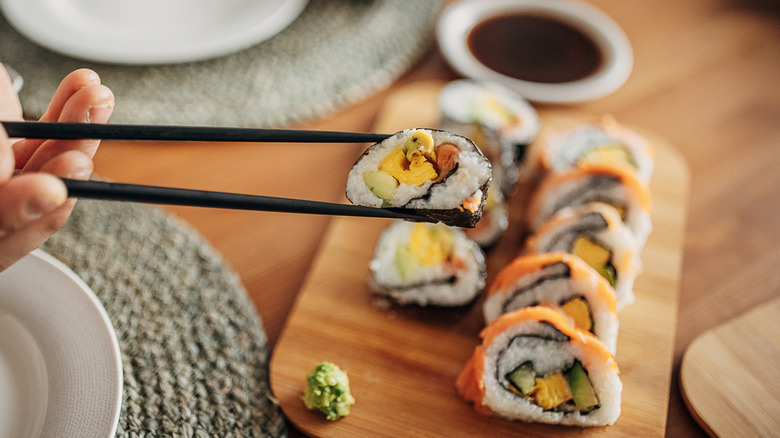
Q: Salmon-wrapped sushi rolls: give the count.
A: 5